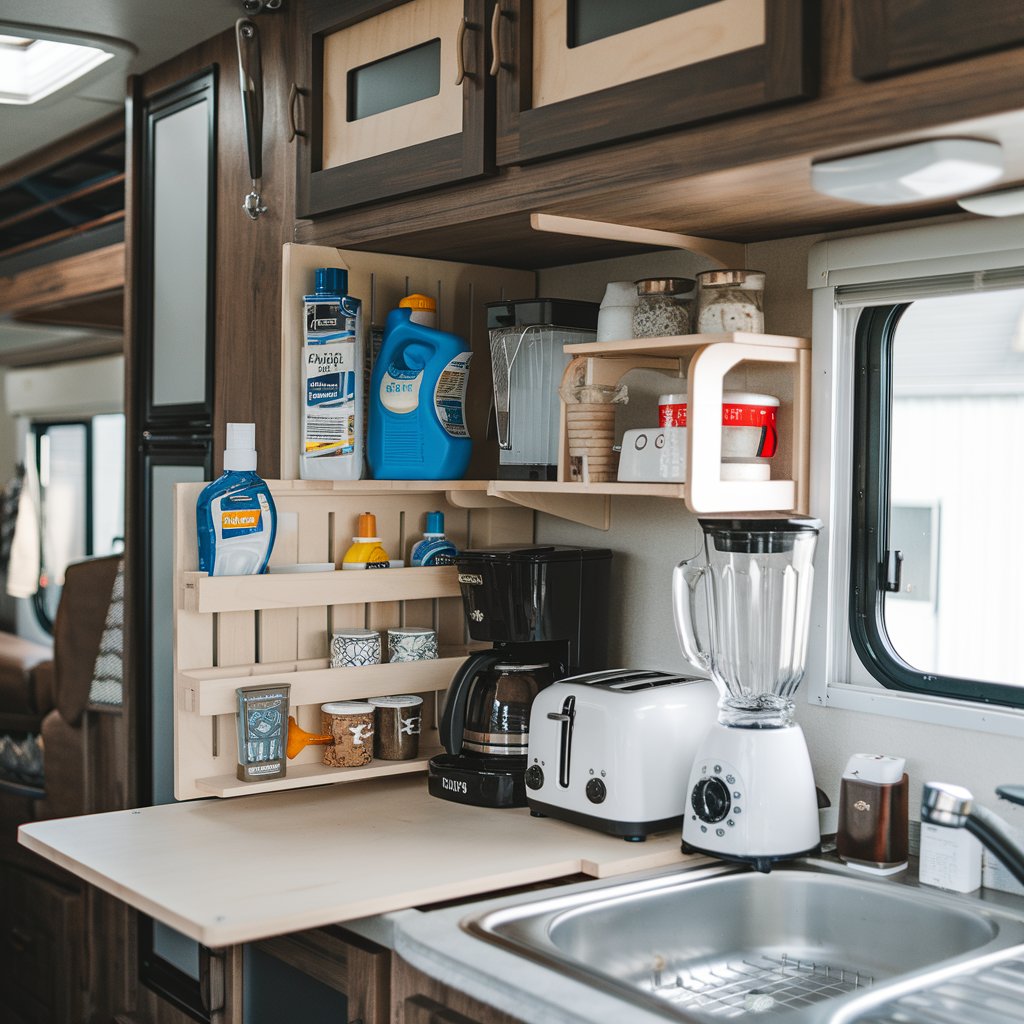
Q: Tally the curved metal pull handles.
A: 3